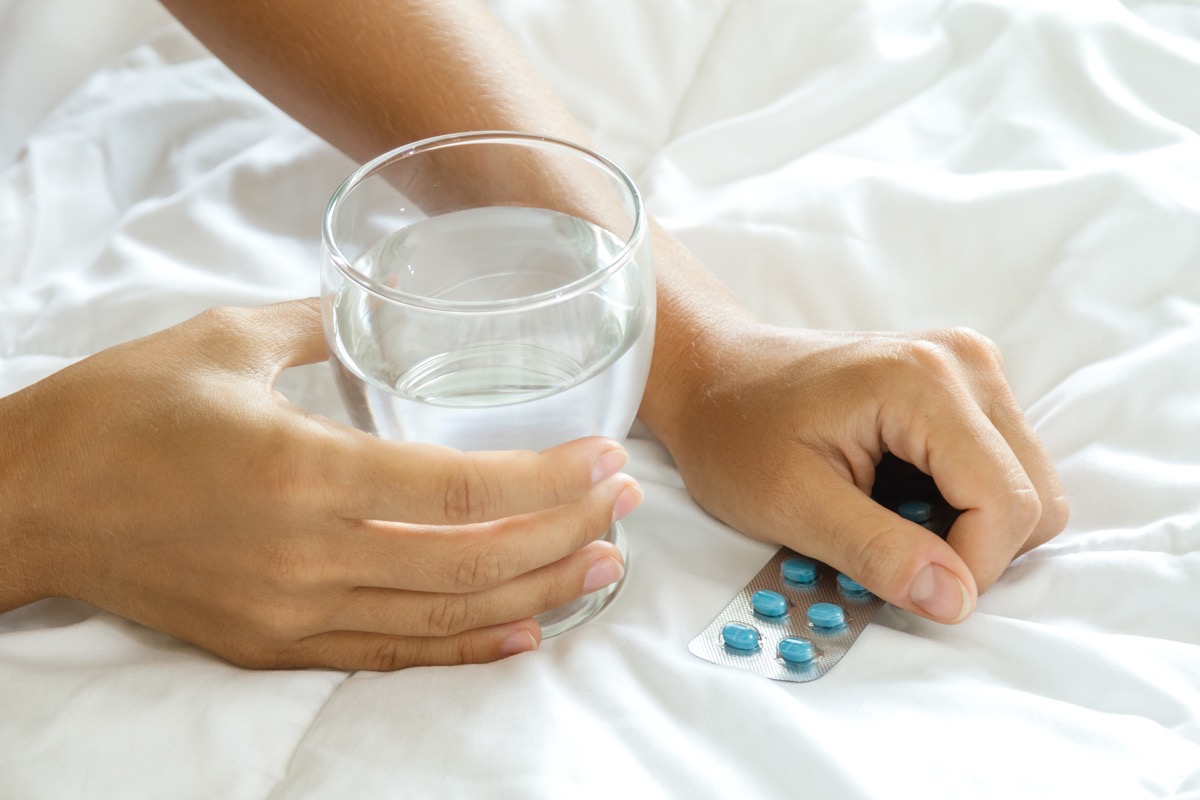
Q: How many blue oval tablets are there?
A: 7